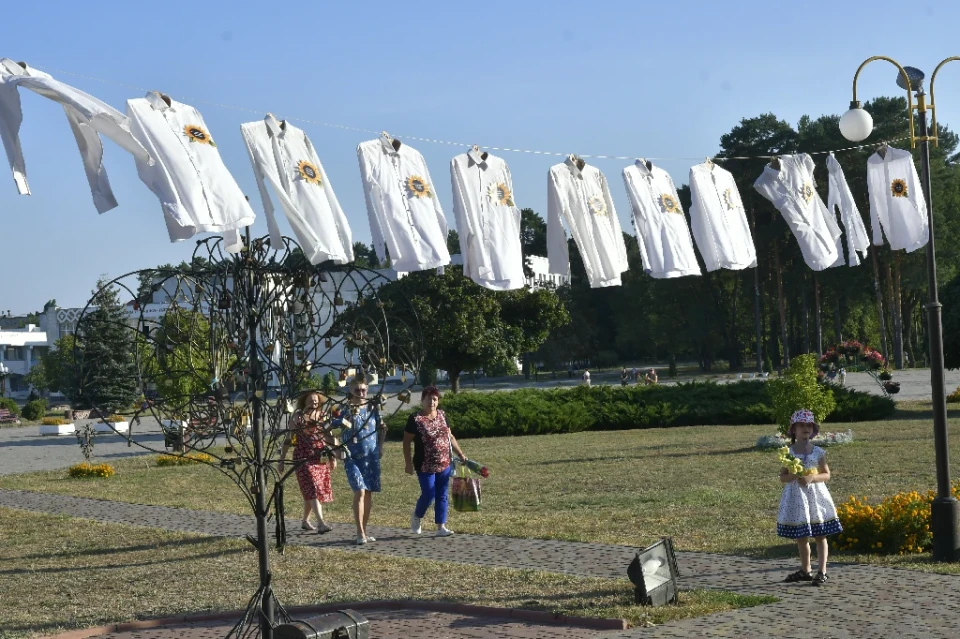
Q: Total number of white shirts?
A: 11